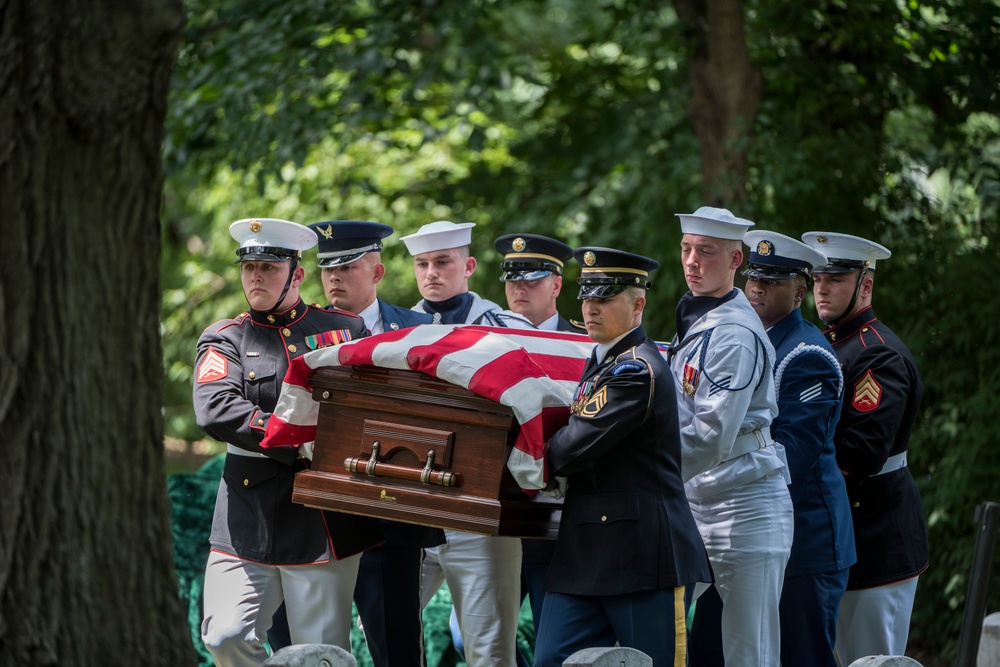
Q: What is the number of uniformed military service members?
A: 8